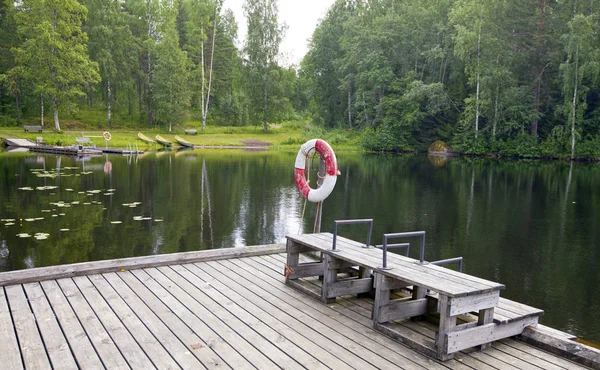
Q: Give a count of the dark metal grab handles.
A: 4